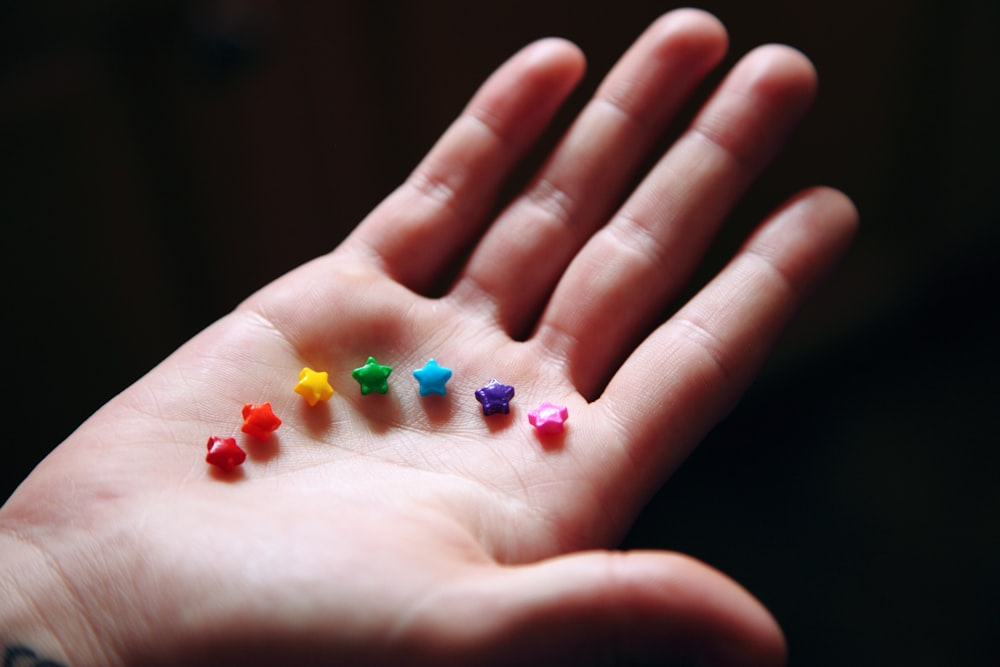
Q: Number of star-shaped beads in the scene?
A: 7